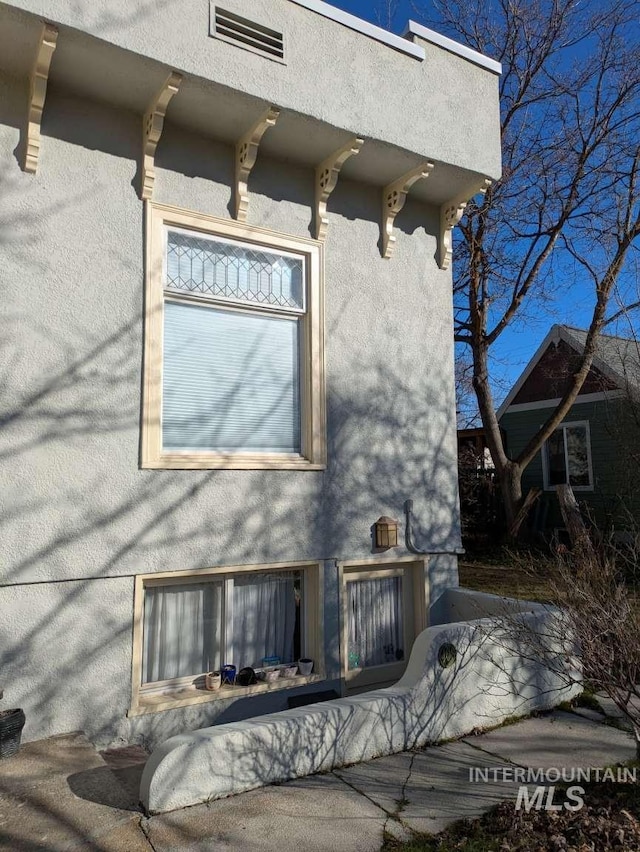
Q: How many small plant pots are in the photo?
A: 6